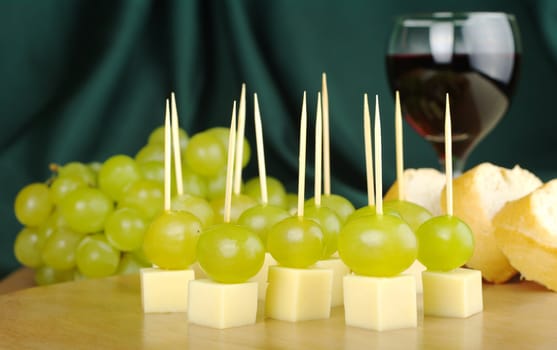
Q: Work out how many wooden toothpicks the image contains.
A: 12